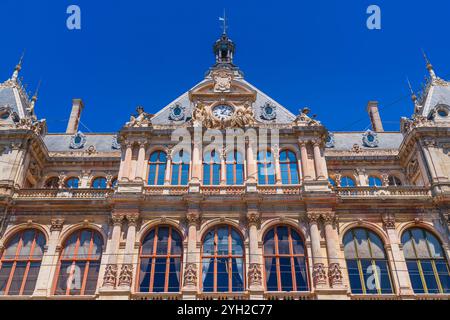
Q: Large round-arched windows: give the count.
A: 7